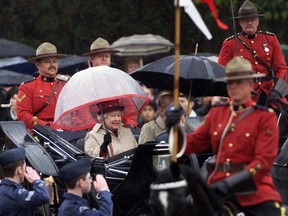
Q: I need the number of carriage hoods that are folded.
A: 2